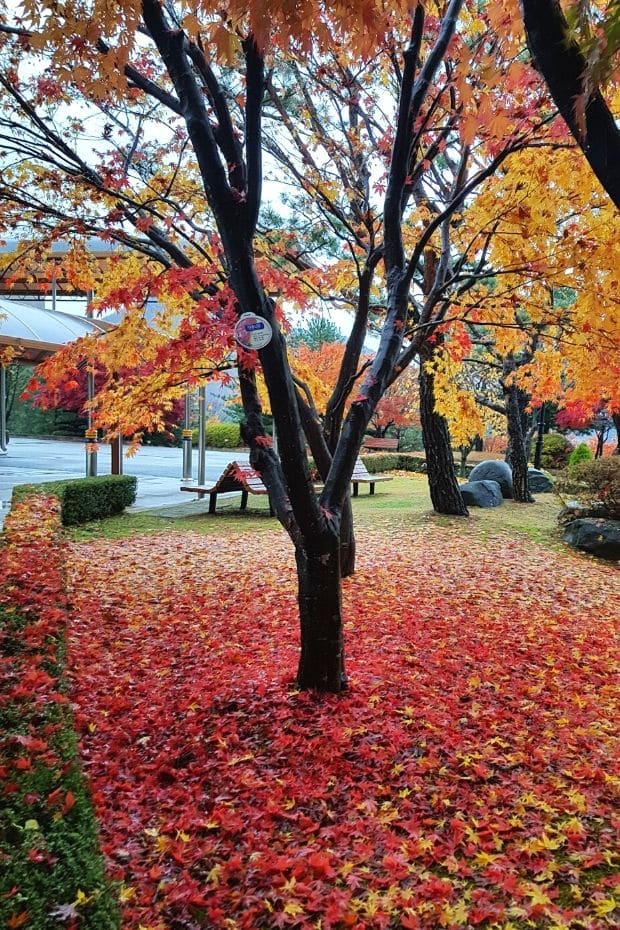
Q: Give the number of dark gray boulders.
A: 4